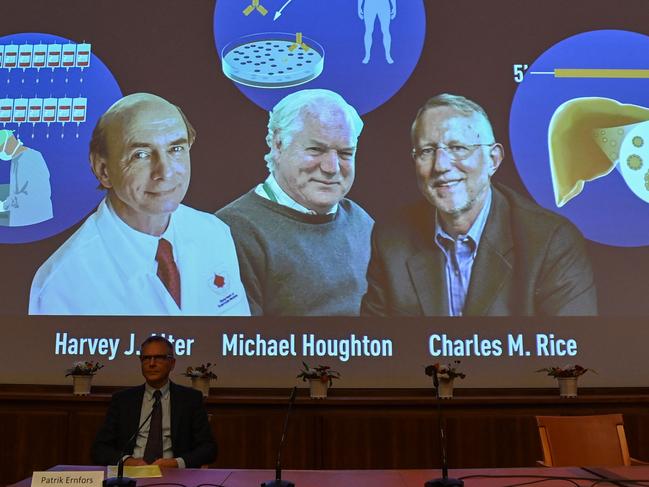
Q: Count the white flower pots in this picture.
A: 5